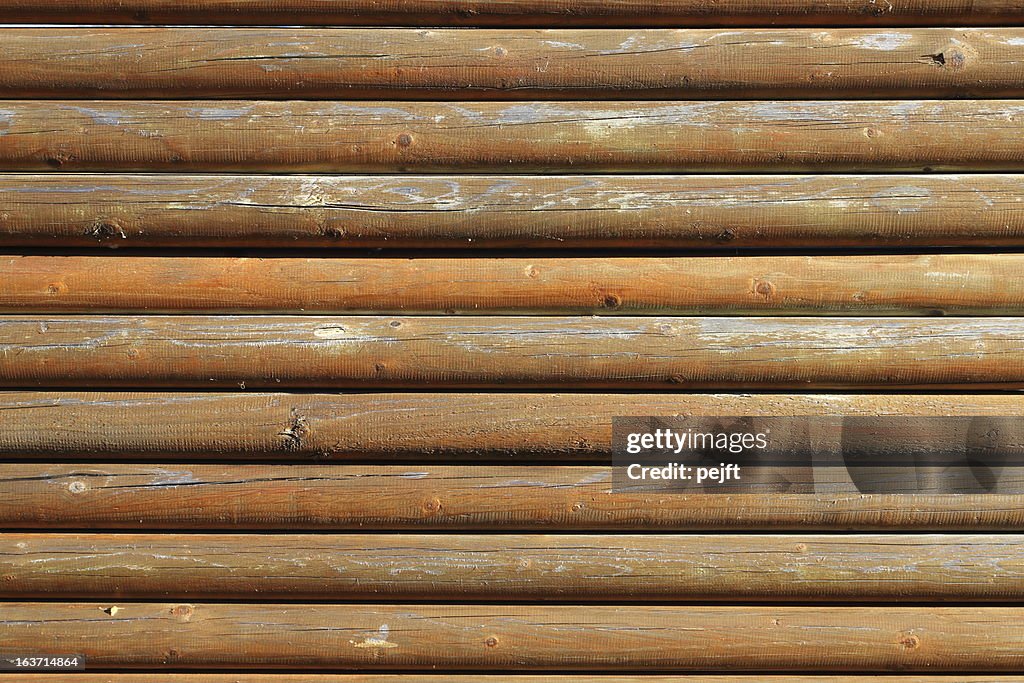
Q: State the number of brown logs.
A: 11